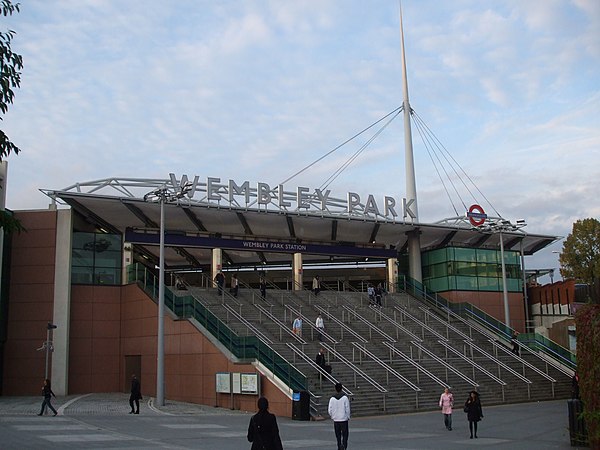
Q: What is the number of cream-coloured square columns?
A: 4